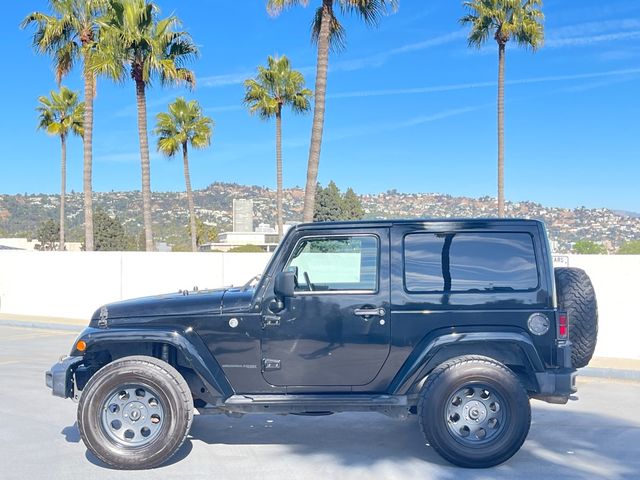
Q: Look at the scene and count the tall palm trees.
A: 7